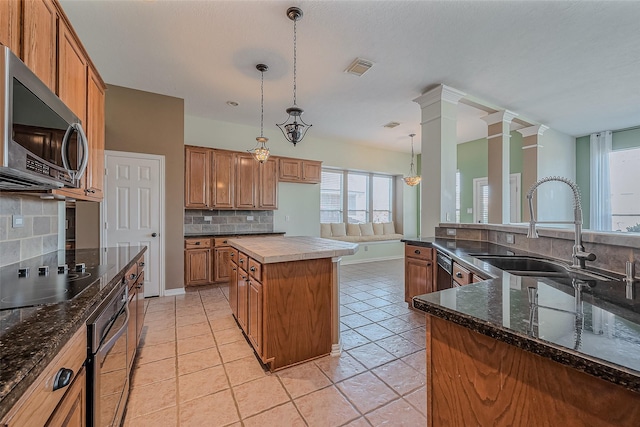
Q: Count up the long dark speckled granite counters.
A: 2